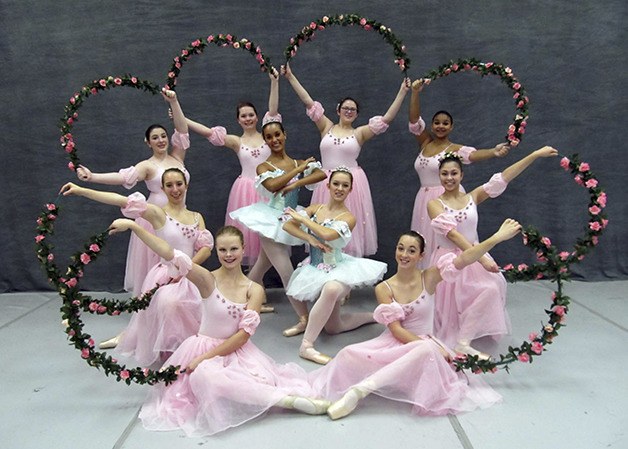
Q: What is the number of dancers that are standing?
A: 5